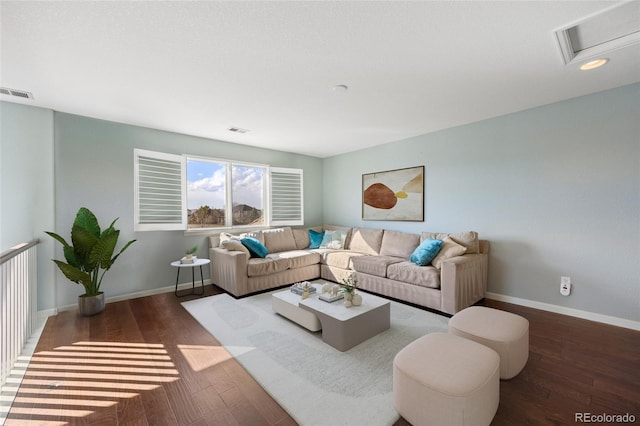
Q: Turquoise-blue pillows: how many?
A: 3